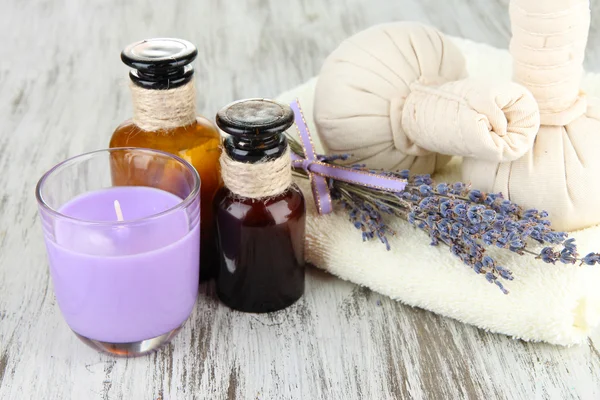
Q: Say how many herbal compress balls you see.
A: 2